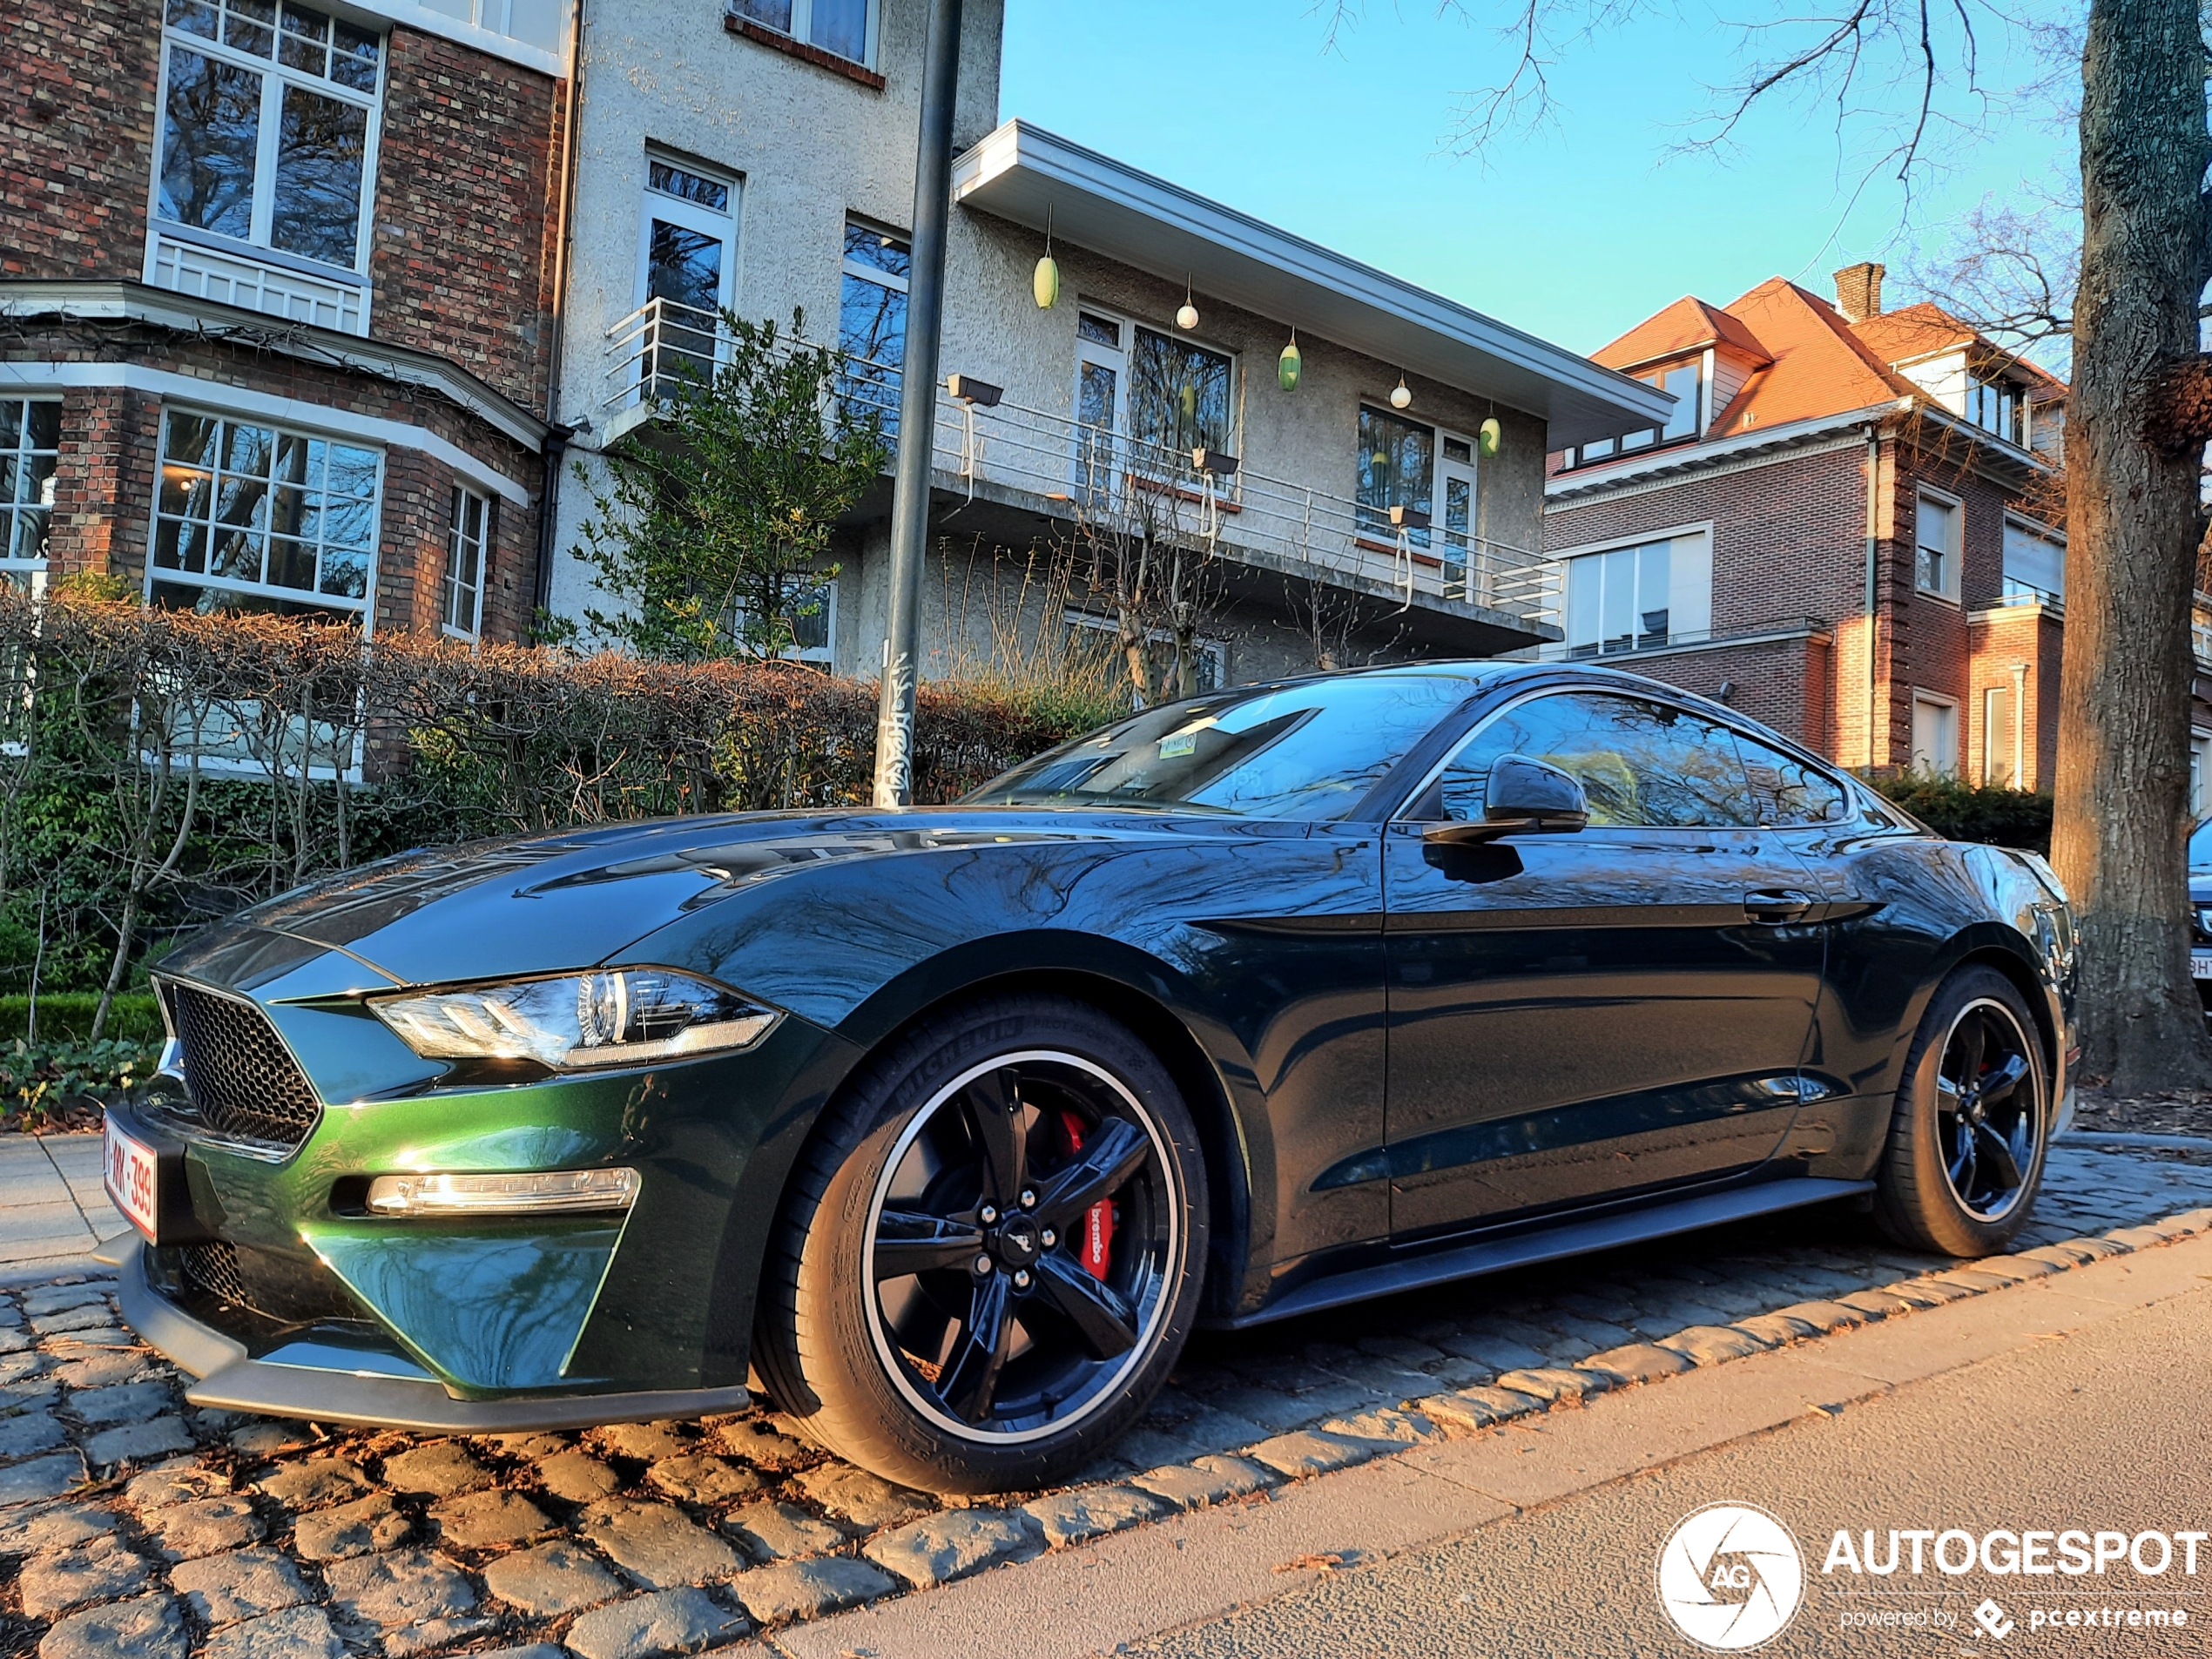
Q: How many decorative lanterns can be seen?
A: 5